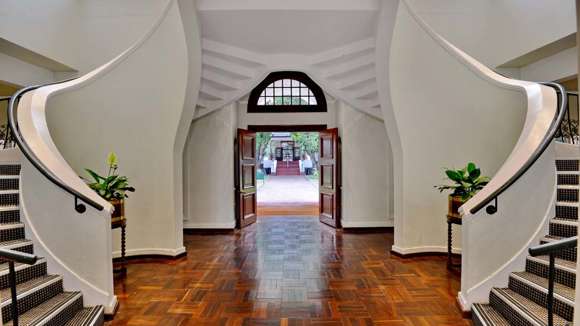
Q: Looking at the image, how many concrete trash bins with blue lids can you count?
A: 0